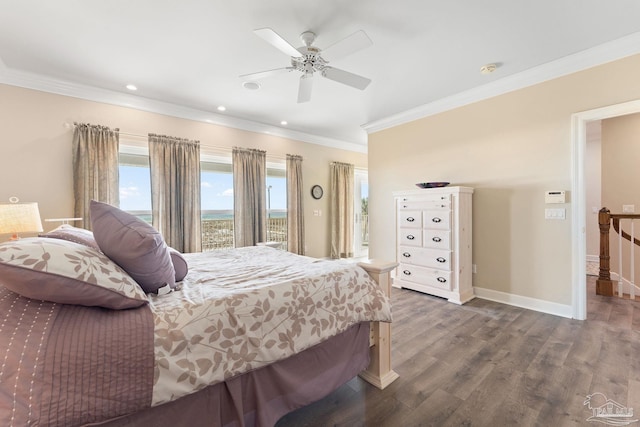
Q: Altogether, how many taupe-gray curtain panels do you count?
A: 5